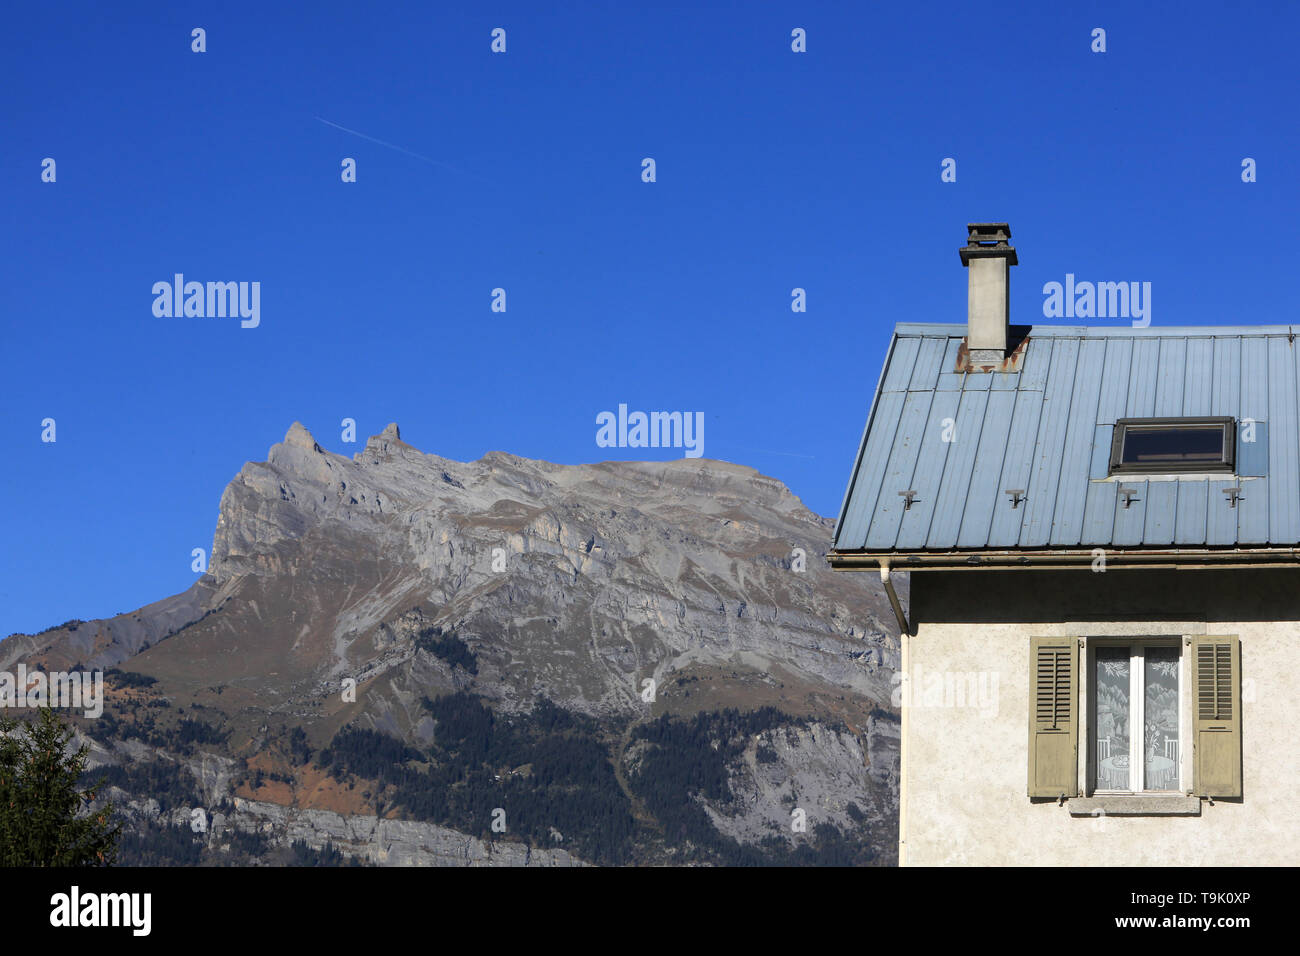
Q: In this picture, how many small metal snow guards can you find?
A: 4